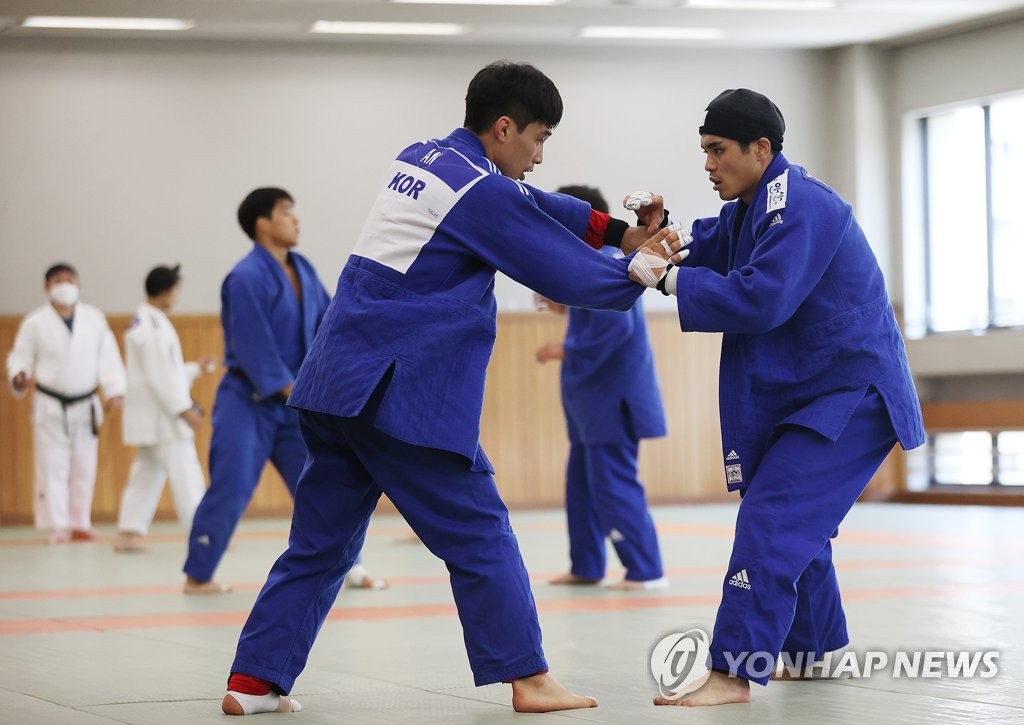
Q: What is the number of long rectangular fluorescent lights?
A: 5